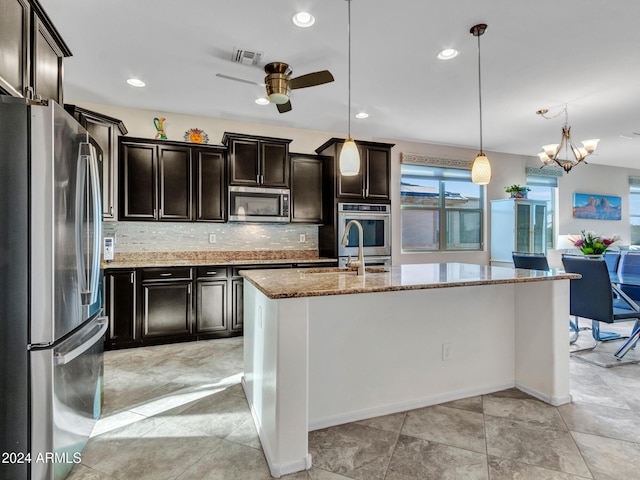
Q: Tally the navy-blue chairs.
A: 4